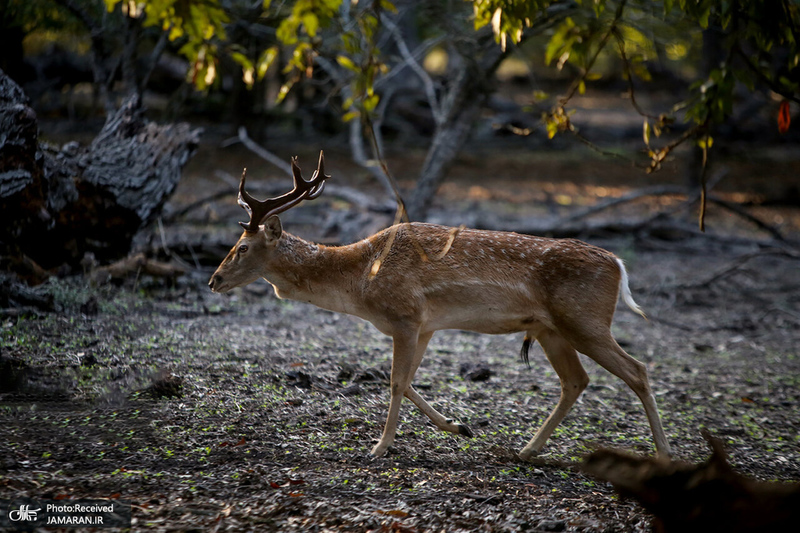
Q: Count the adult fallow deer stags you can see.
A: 1